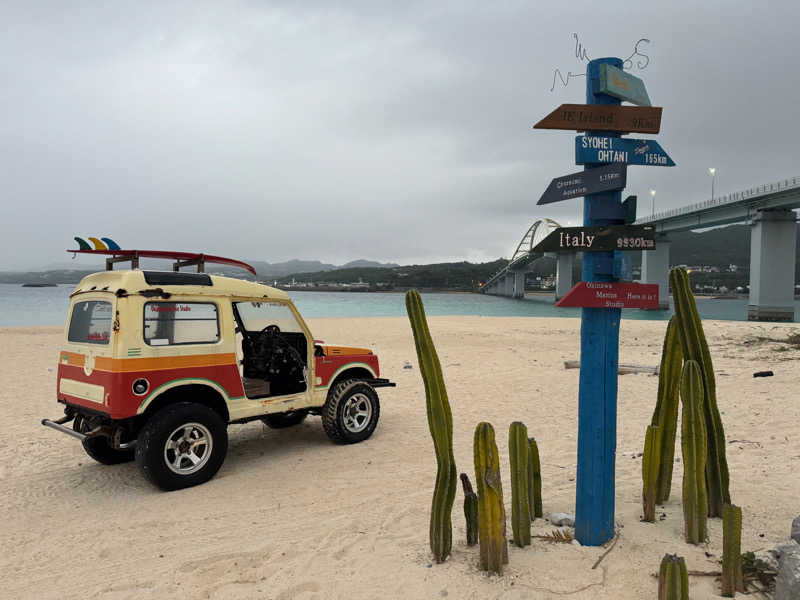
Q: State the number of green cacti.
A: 11